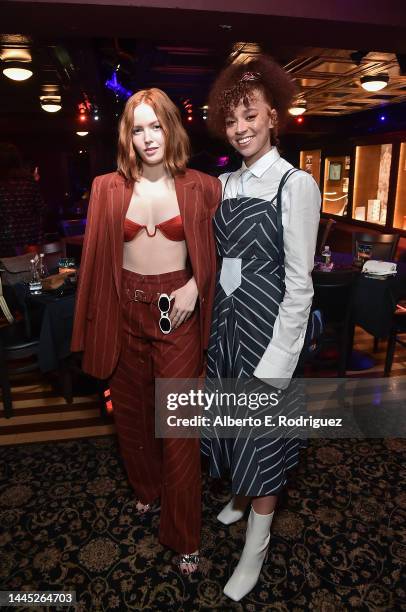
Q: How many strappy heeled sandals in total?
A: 2